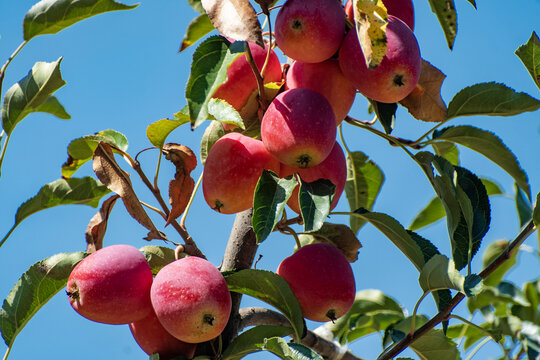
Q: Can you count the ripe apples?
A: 12